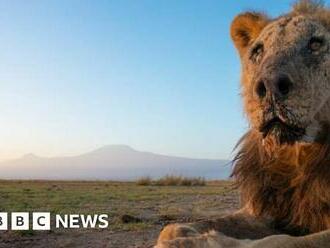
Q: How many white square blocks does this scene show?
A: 3